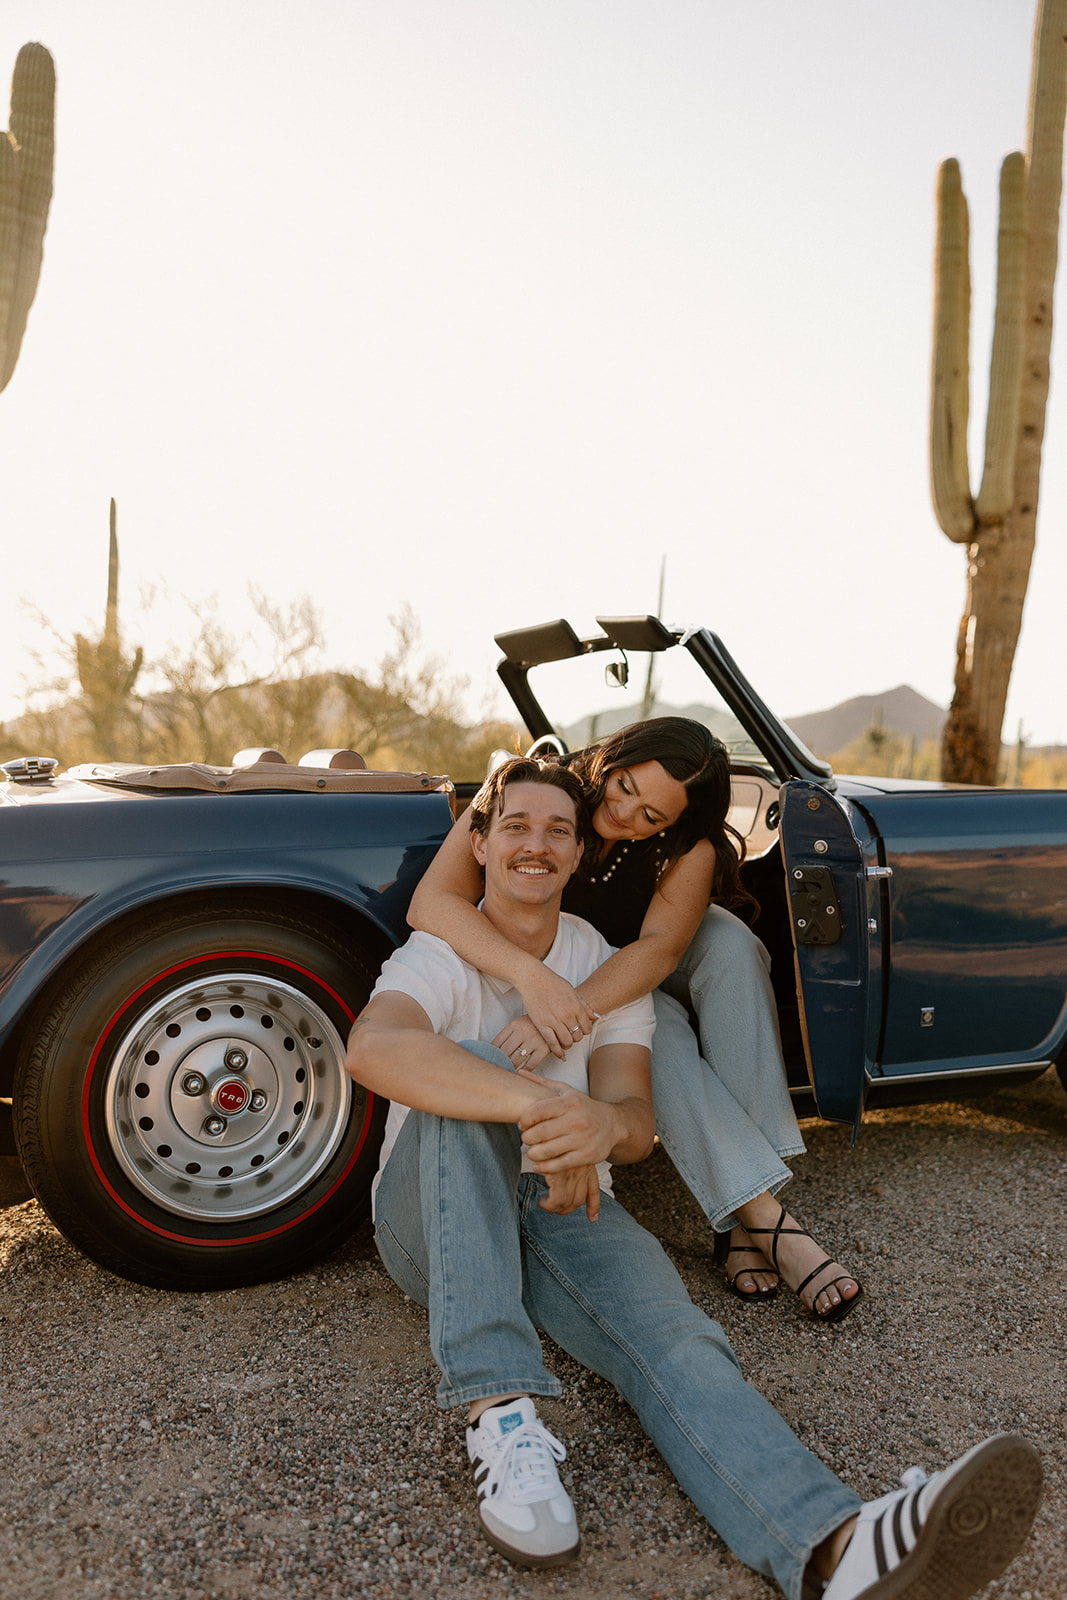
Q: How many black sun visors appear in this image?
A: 2